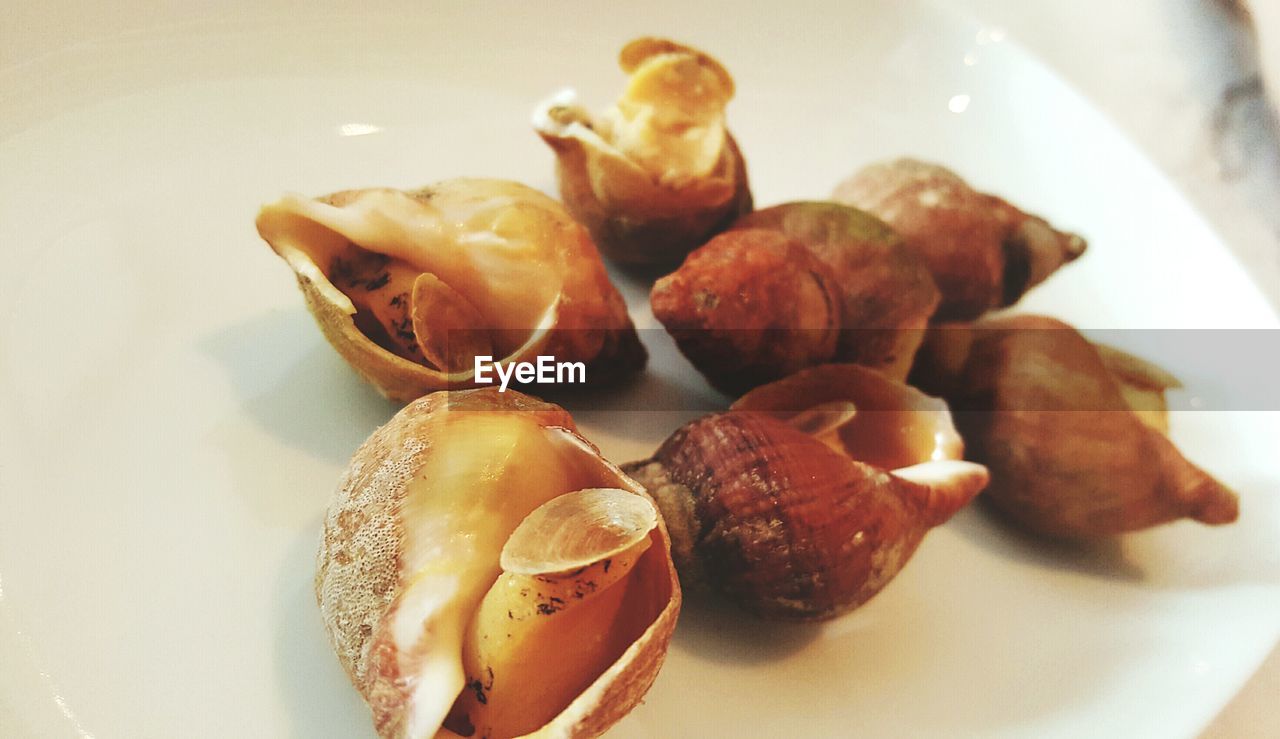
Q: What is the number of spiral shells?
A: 7